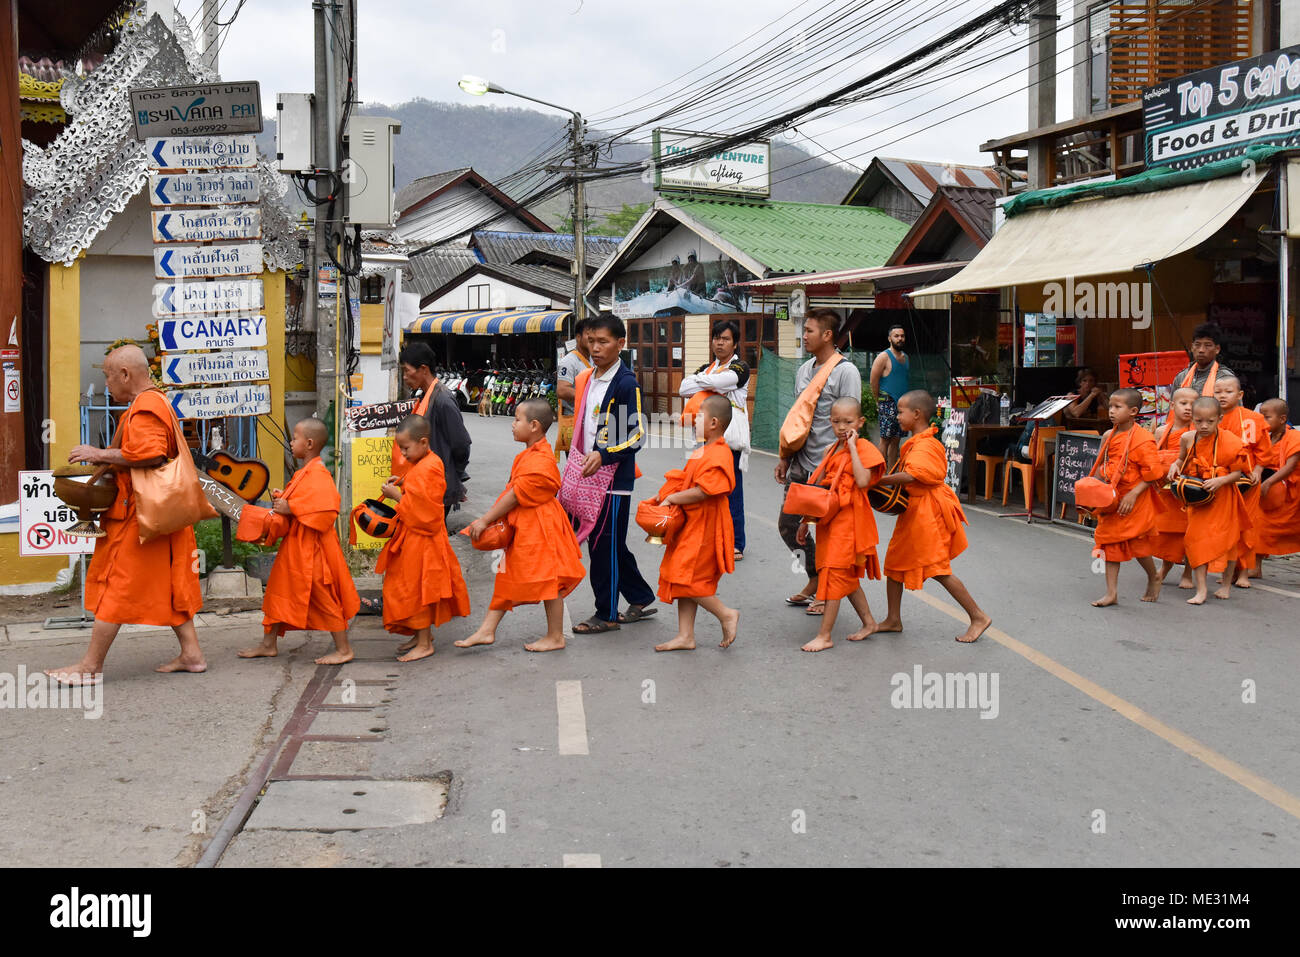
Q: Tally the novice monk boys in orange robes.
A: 11